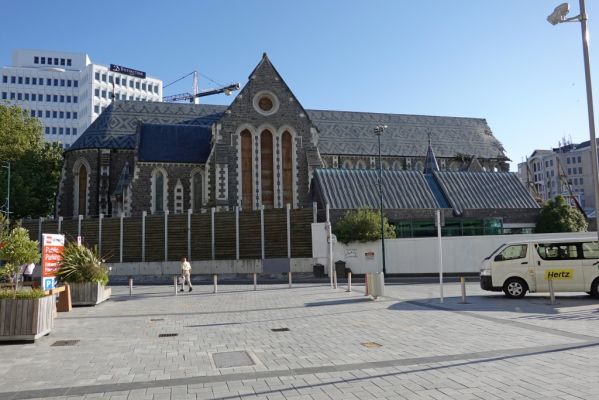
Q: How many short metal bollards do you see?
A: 9